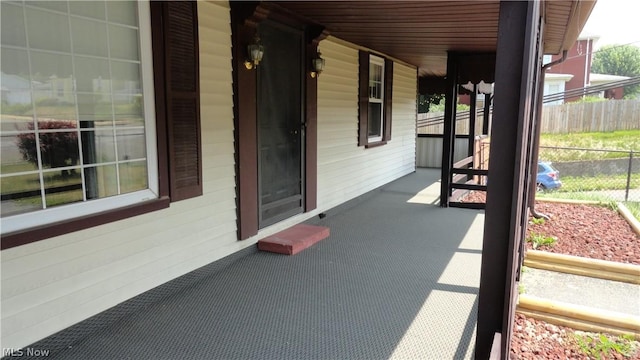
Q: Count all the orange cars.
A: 0